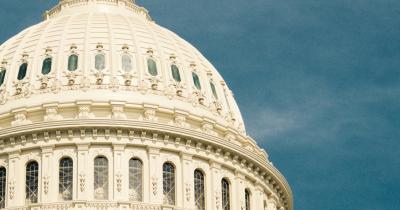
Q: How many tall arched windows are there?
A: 9